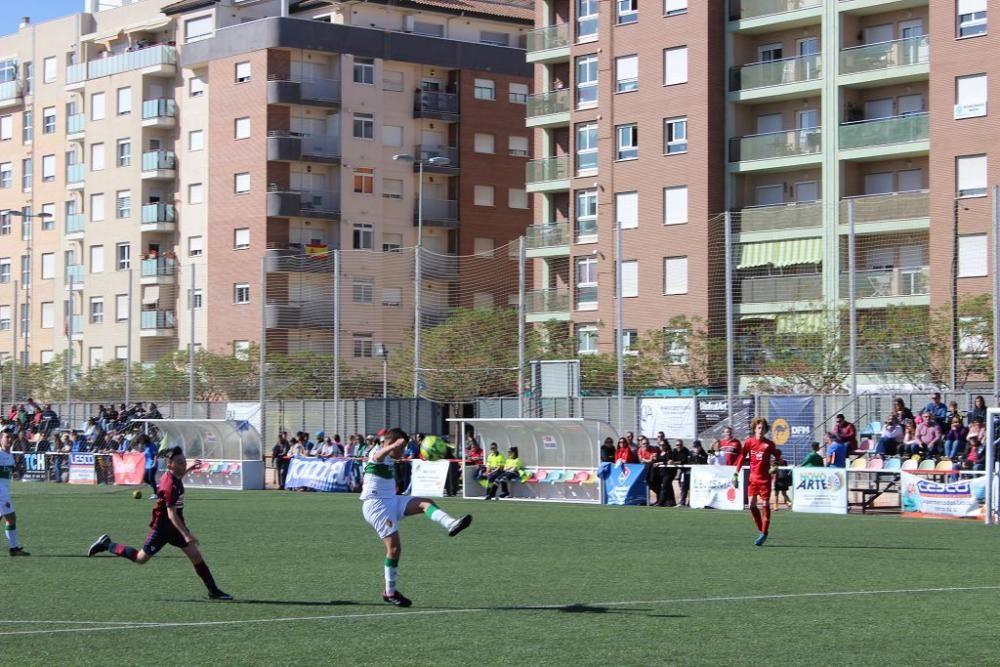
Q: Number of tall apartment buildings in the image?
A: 3